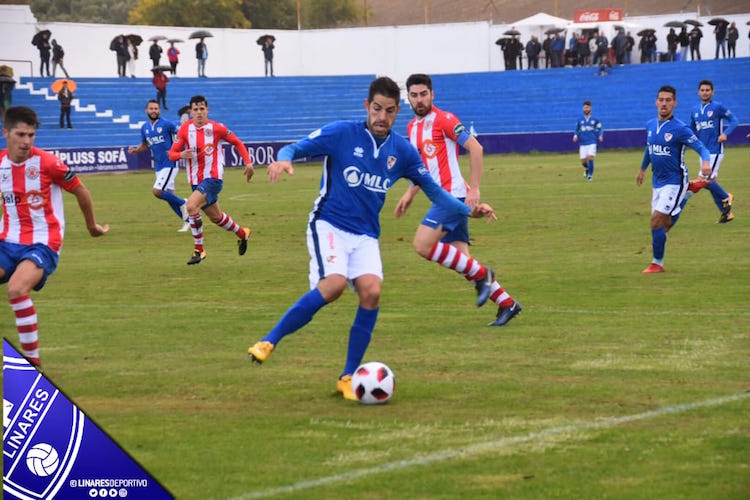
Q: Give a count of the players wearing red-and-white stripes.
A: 3